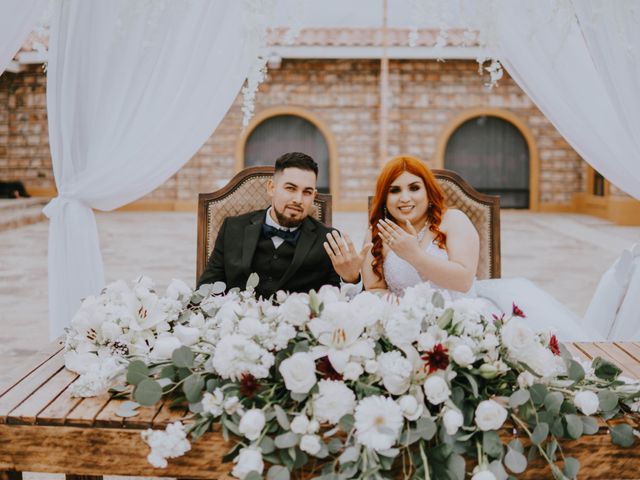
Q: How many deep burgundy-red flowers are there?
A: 5